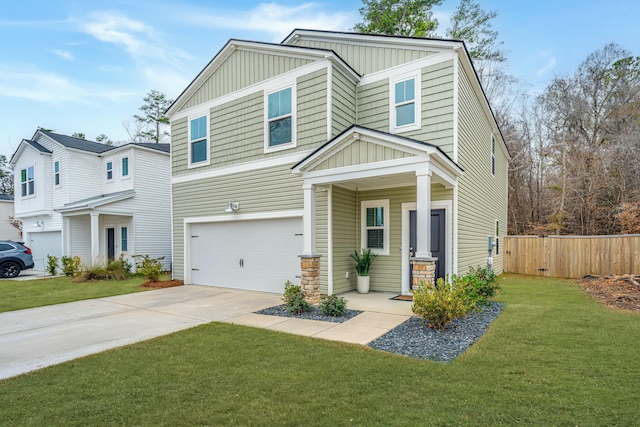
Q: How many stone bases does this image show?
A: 2